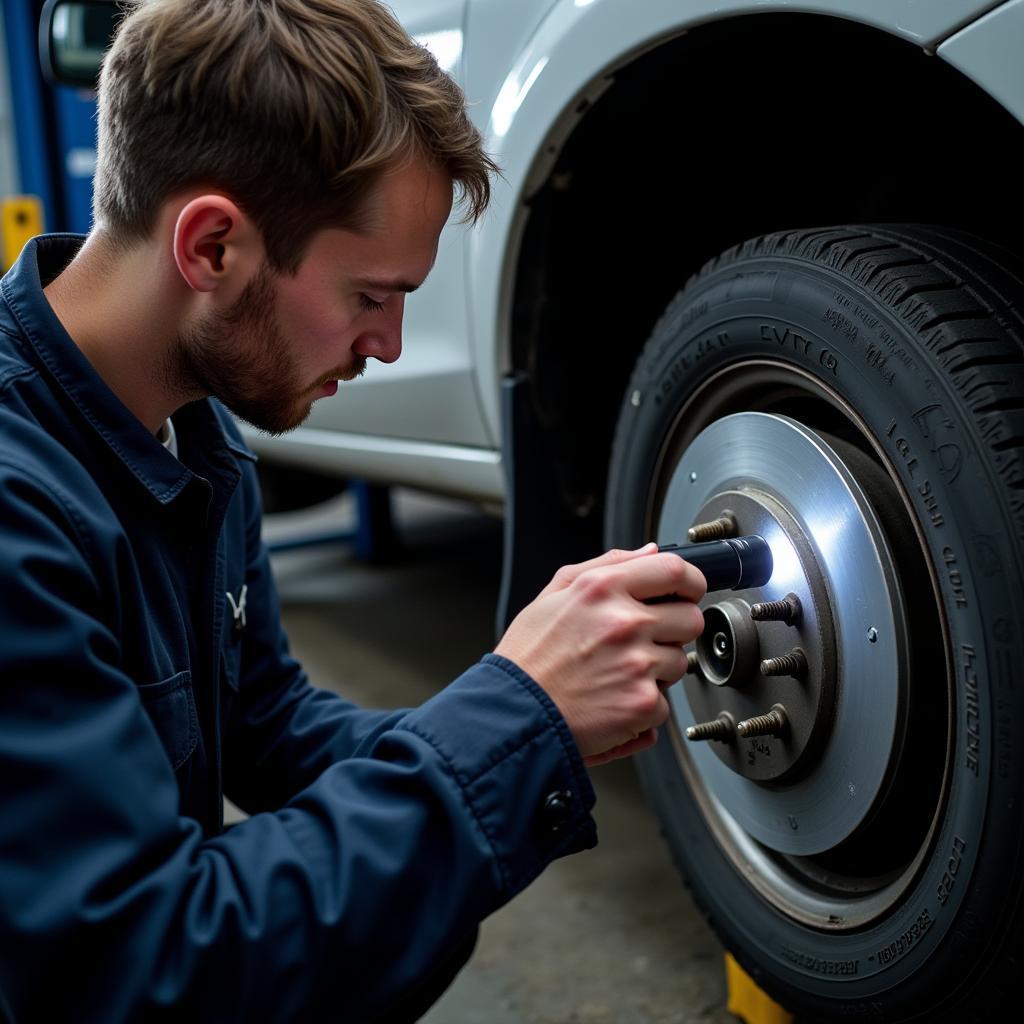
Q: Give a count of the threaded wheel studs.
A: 6